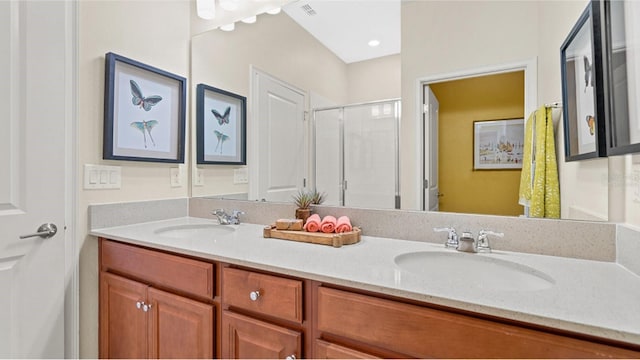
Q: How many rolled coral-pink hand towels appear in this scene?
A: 3